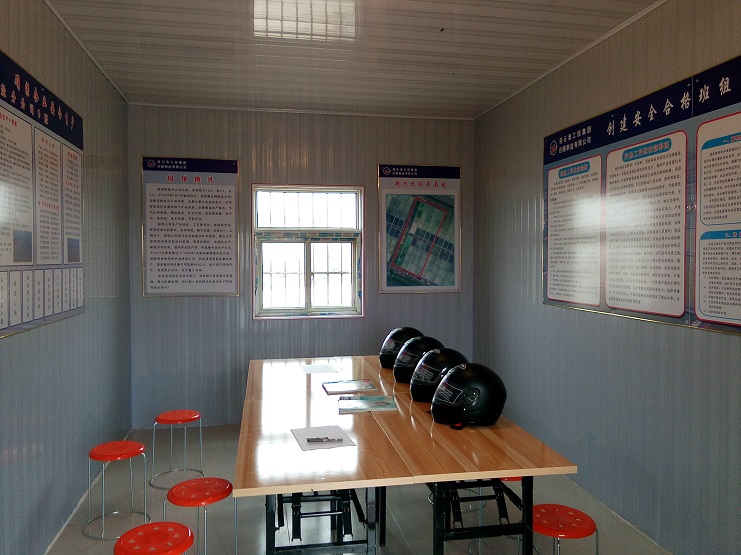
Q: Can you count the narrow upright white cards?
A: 9